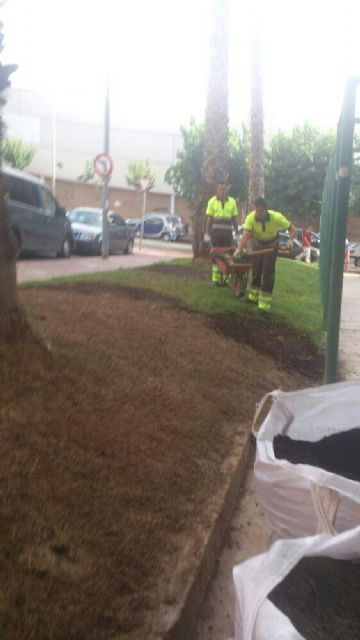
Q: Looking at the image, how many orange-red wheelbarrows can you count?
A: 1